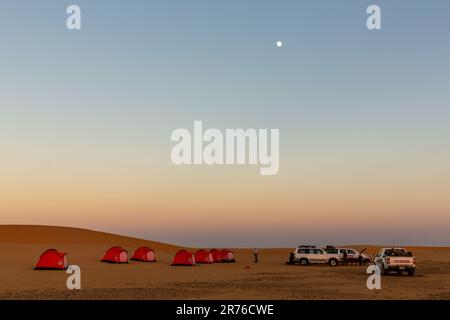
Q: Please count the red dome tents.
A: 7